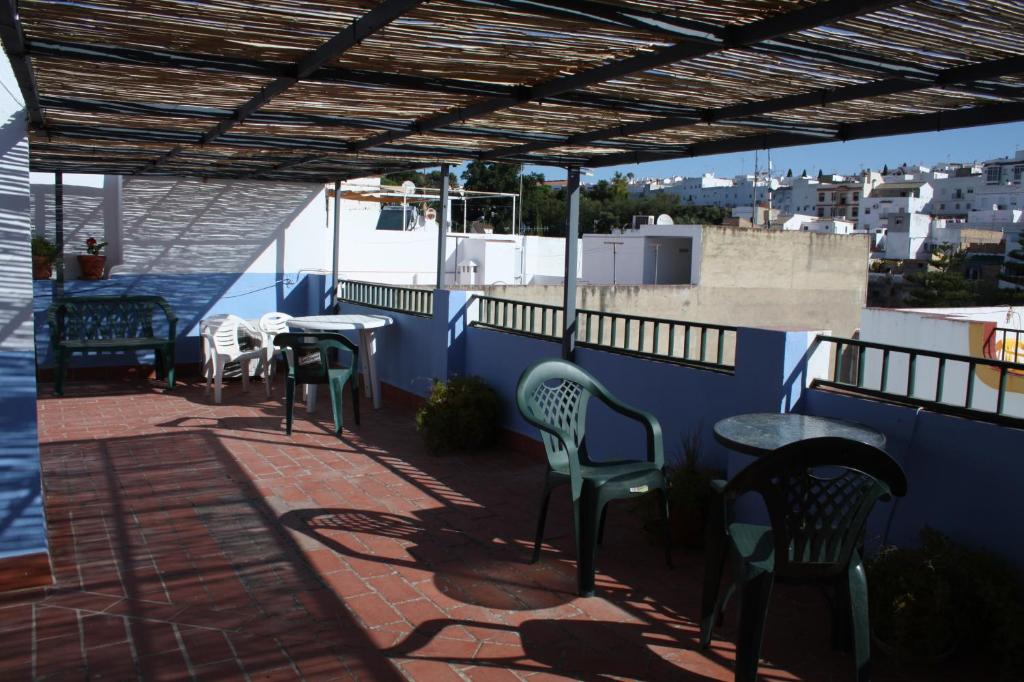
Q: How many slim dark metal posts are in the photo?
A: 4